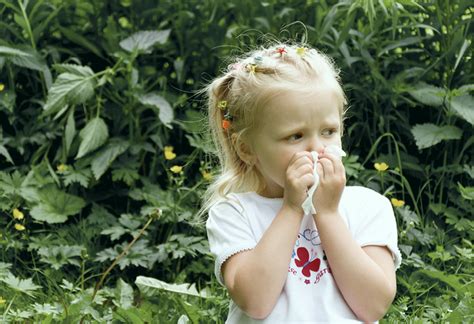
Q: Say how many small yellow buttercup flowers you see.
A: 8